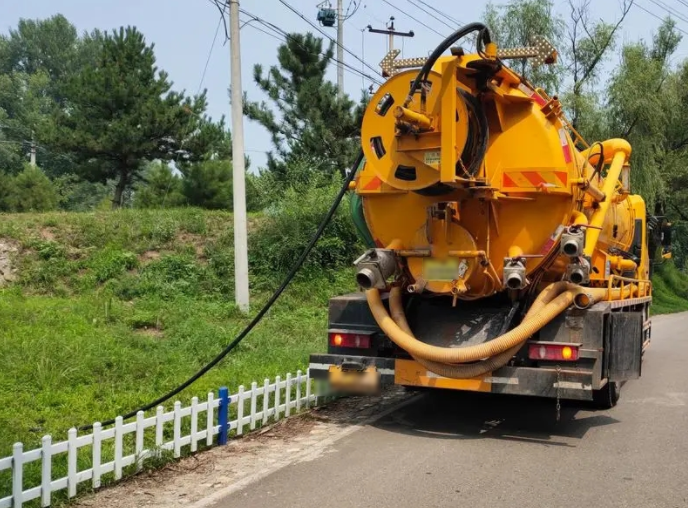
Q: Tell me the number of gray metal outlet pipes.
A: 4